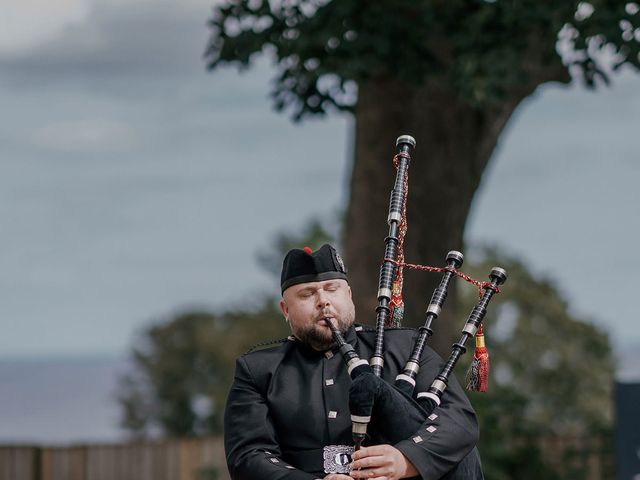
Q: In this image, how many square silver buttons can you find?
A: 11